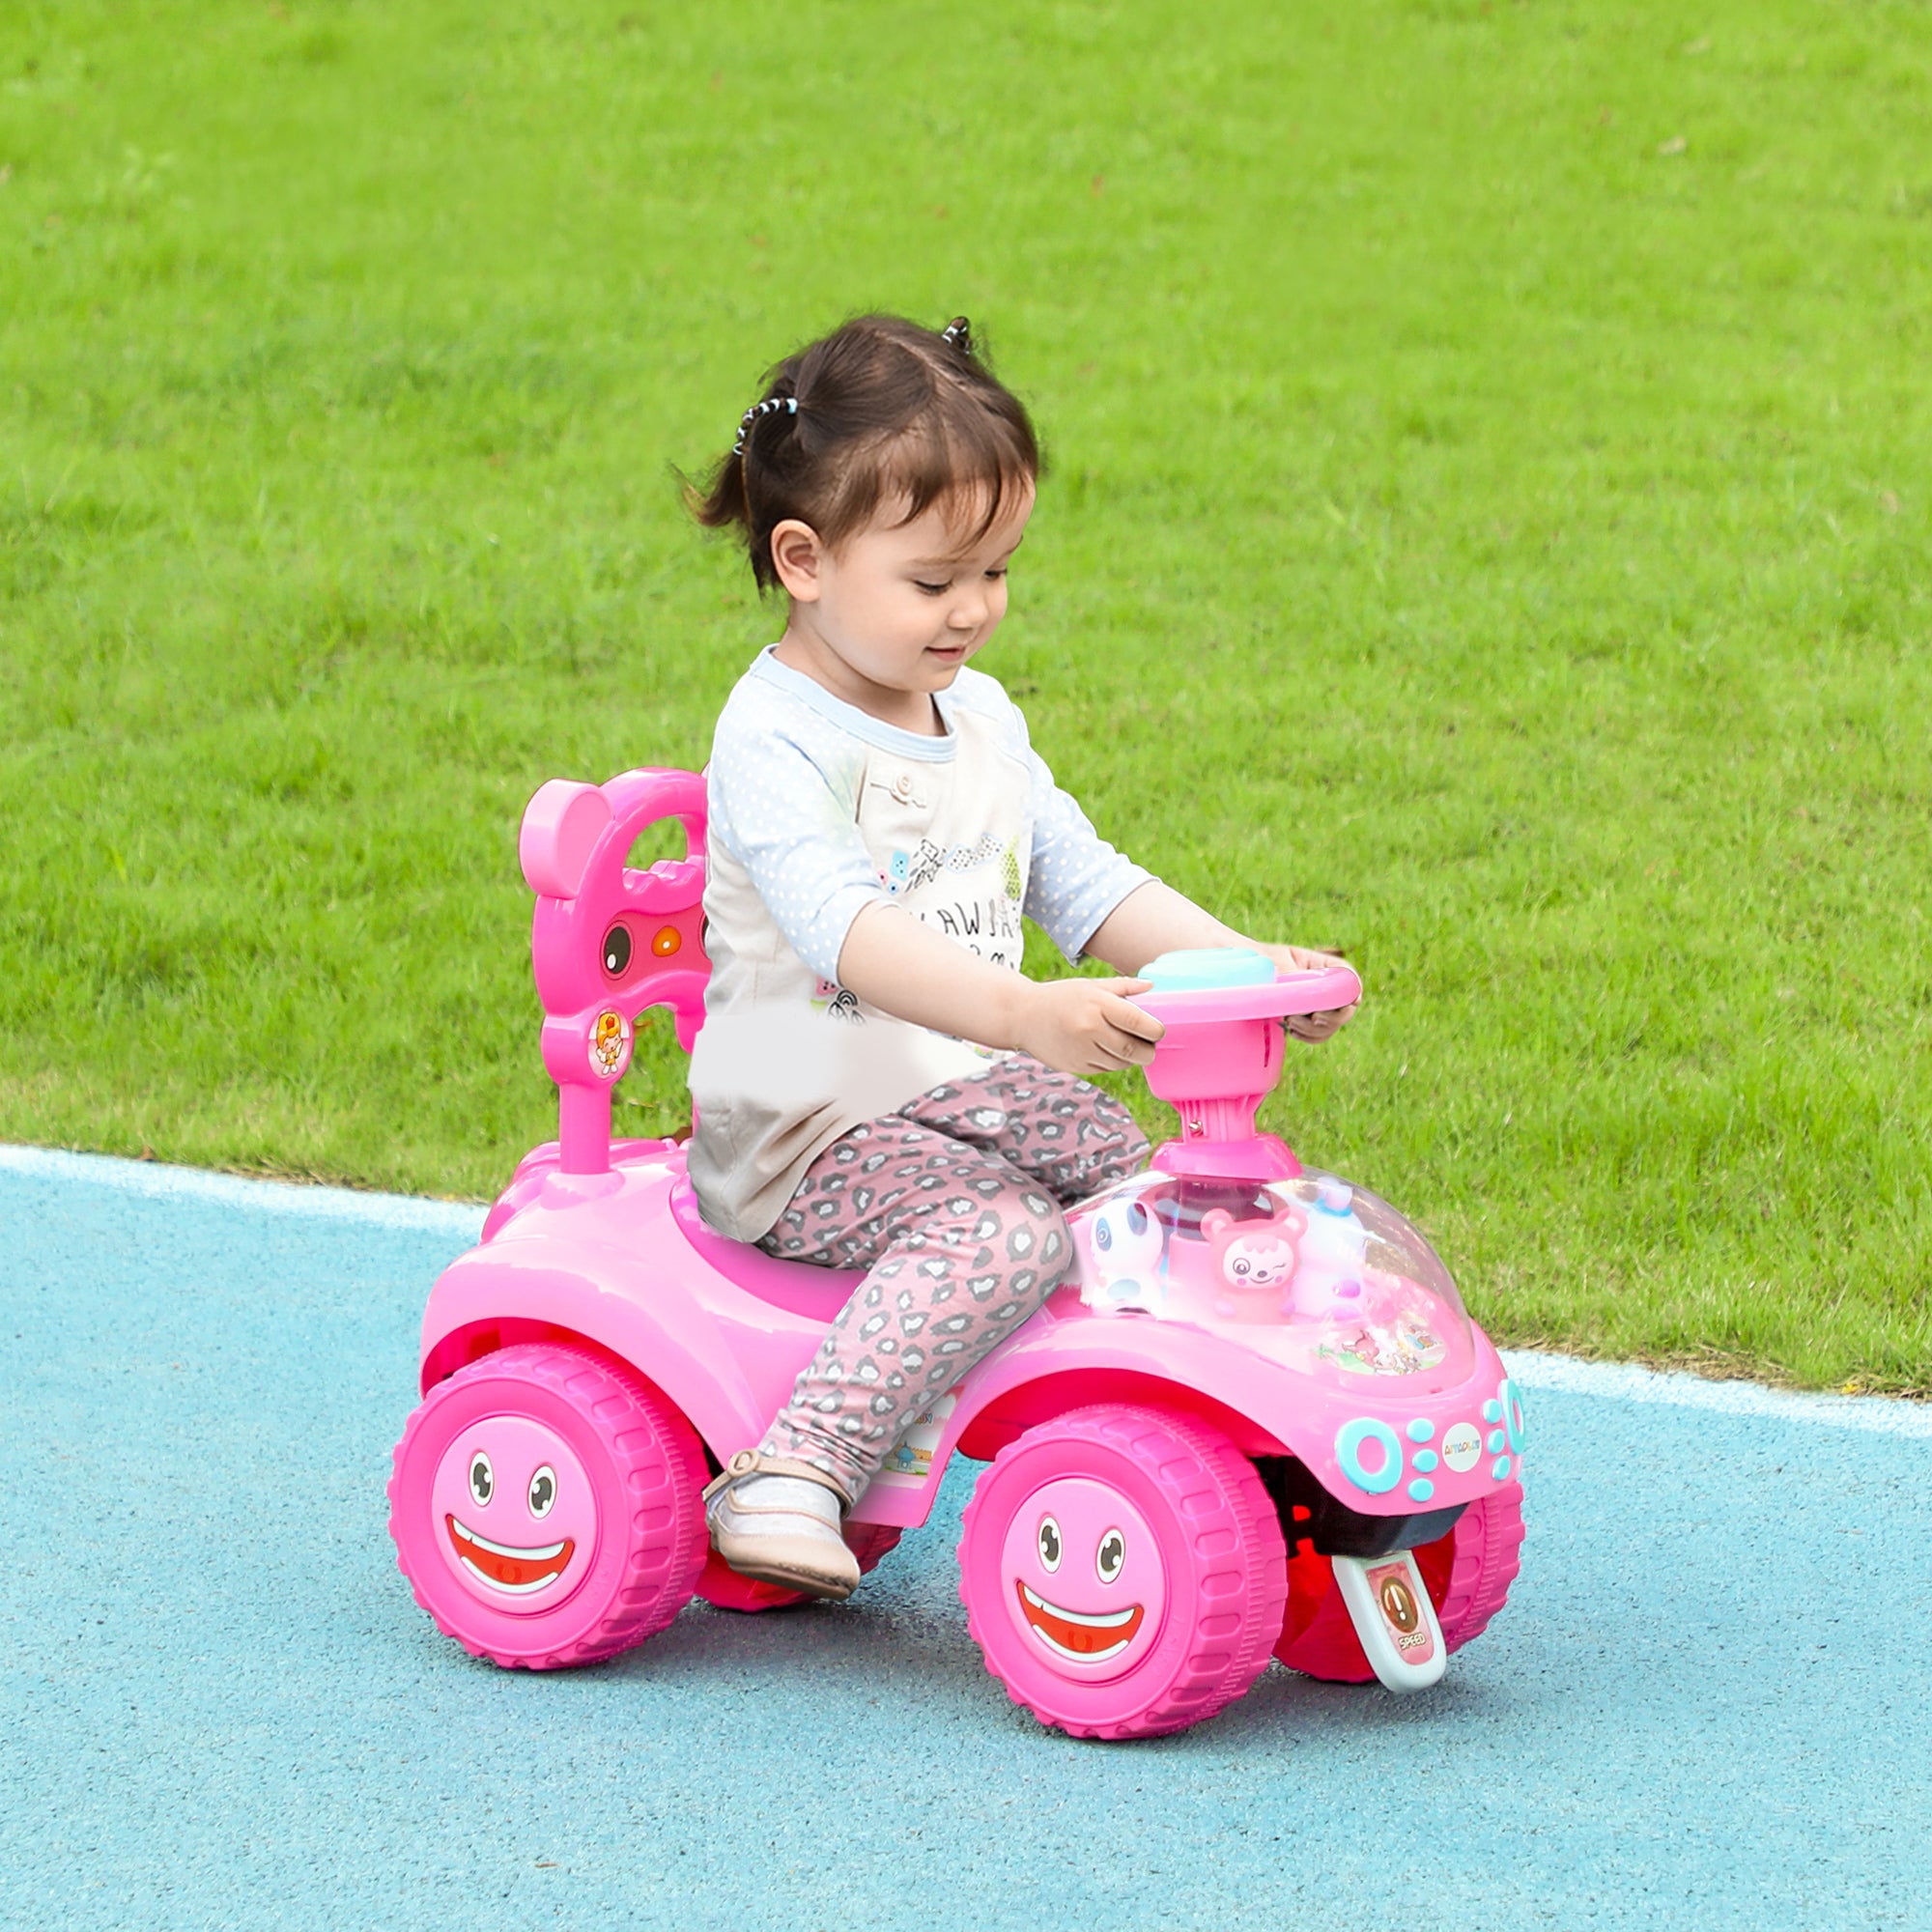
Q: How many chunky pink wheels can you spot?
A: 4